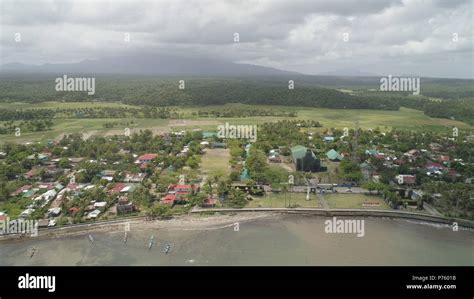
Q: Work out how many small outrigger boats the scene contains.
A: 5